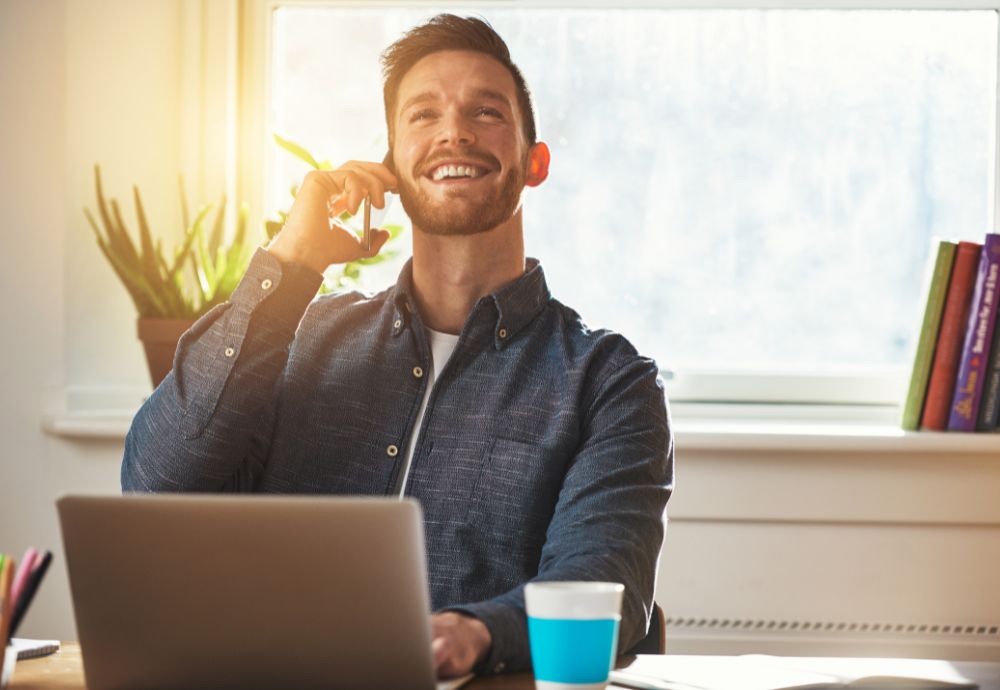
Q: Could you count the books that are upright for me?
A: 4